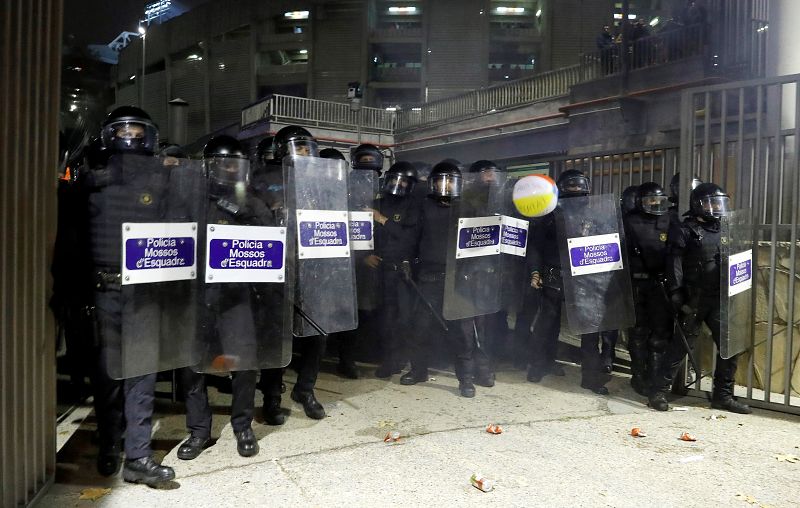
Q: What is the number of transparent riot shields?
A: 8